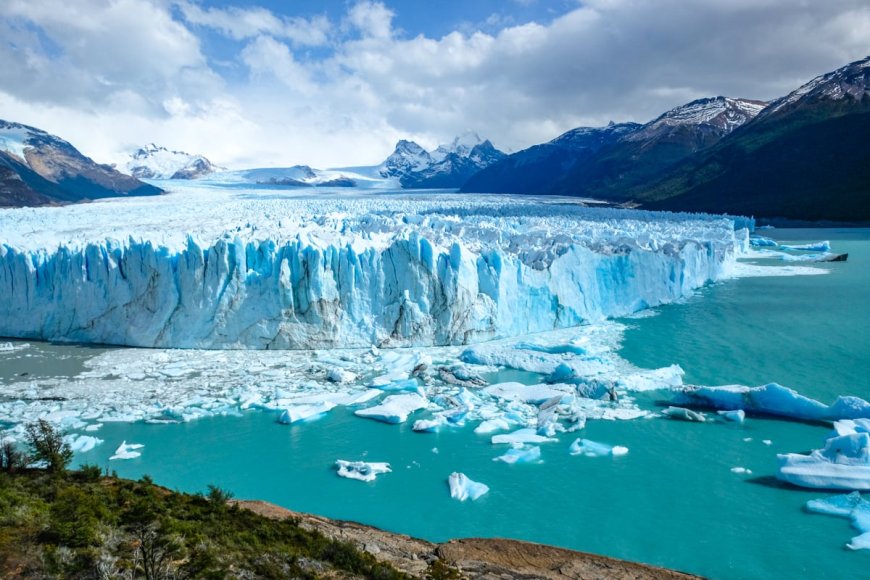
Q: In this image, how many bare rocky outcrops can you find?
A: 1